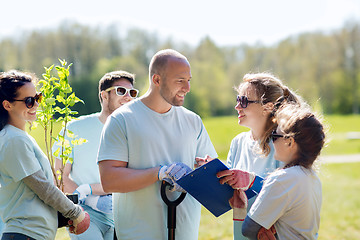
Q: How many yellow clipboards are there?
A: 0